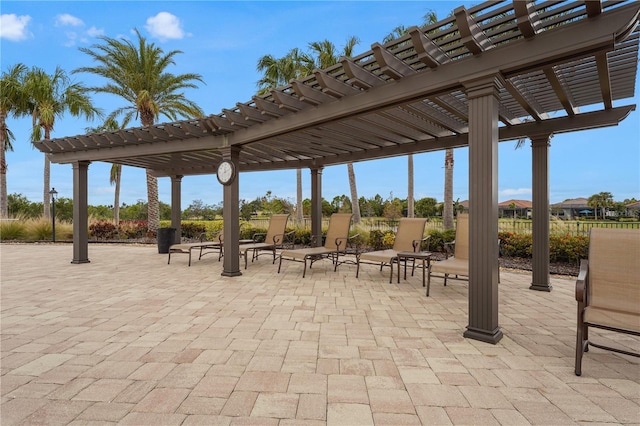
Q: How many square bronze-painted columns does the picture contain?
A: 6